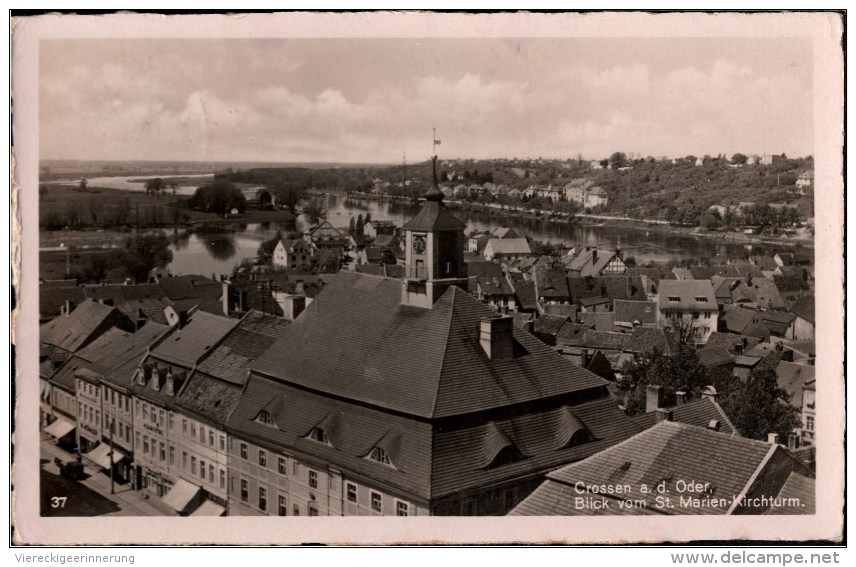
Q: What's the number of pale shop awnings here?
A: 4